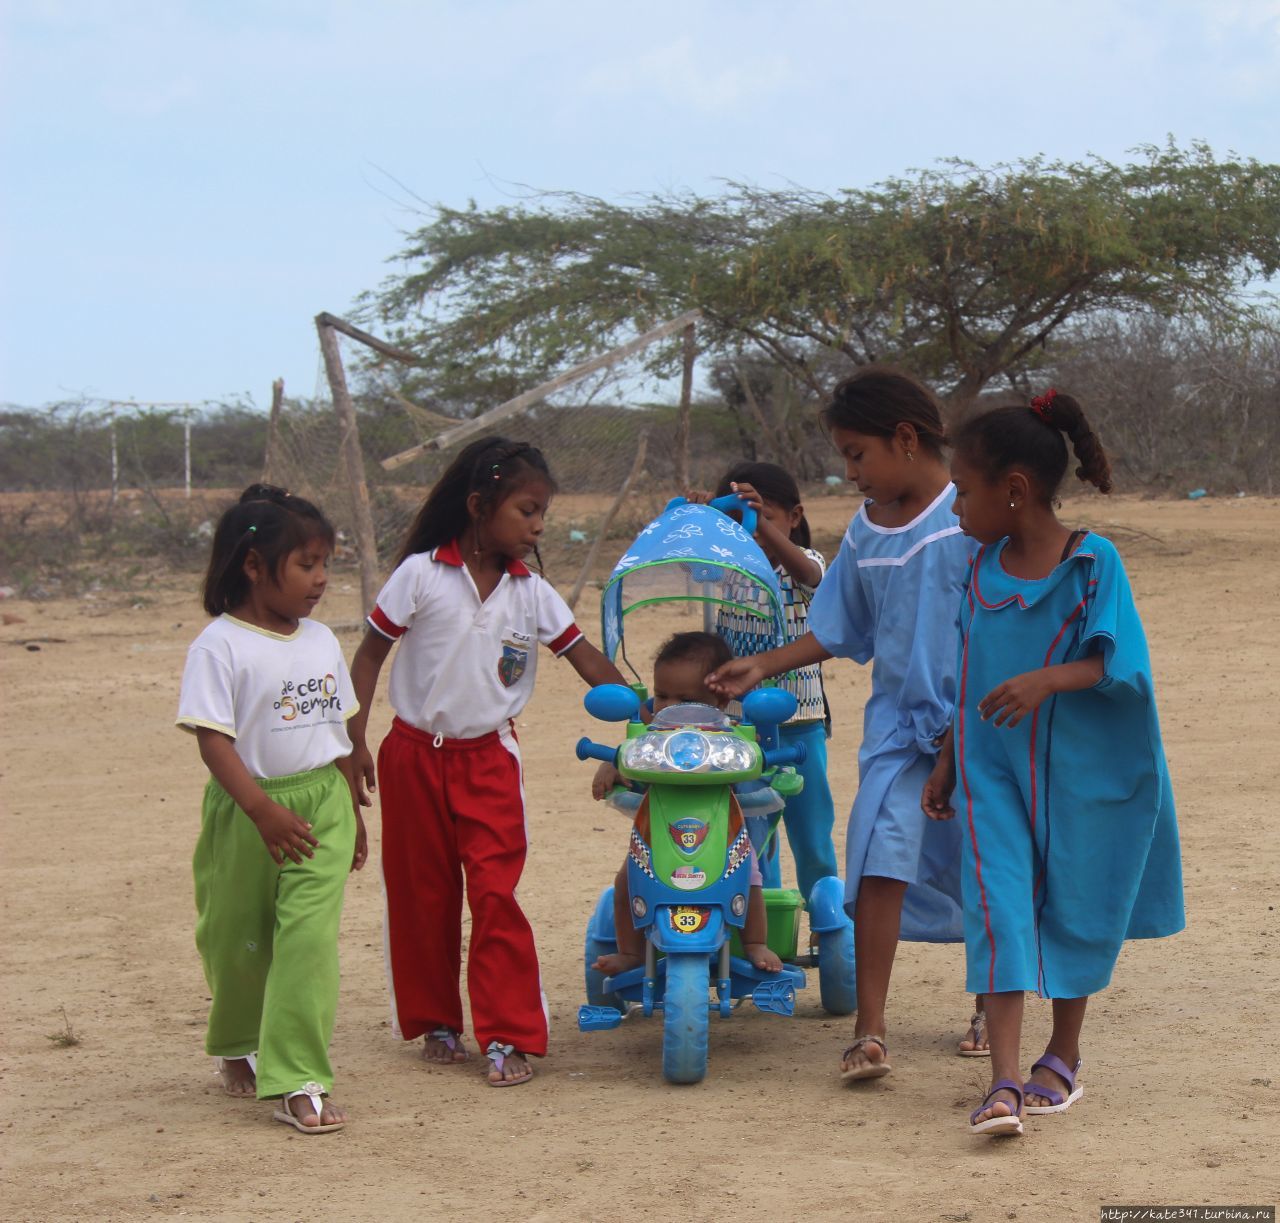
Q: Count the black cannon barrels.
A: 0